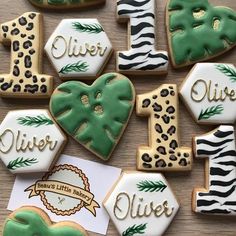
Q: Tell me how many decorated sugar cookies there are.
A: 12